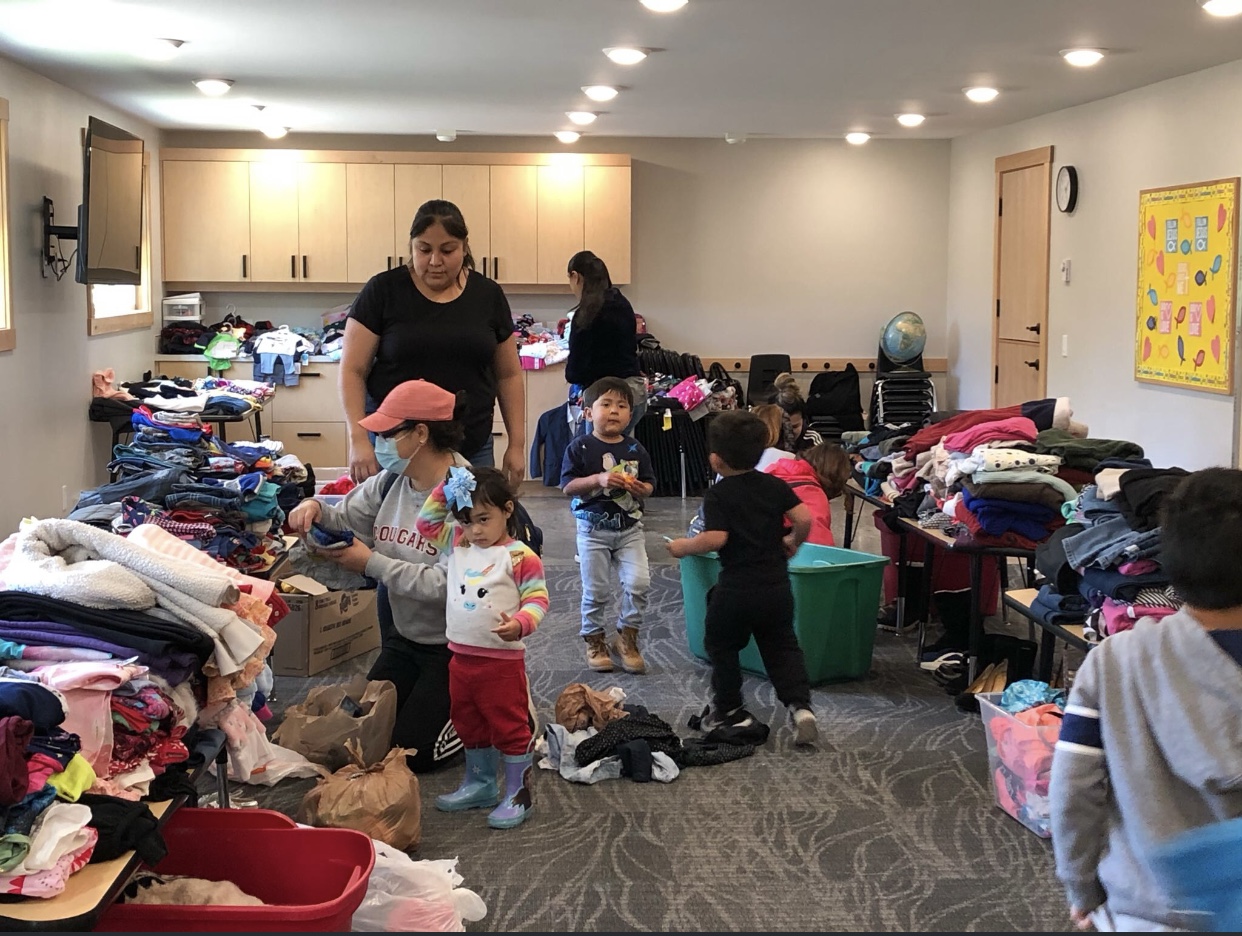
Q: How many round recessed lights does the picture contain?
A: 14